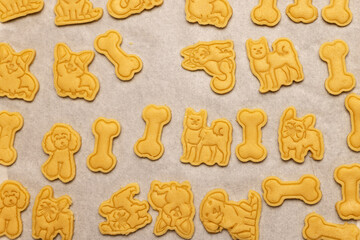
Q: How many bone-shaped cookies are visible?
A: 13